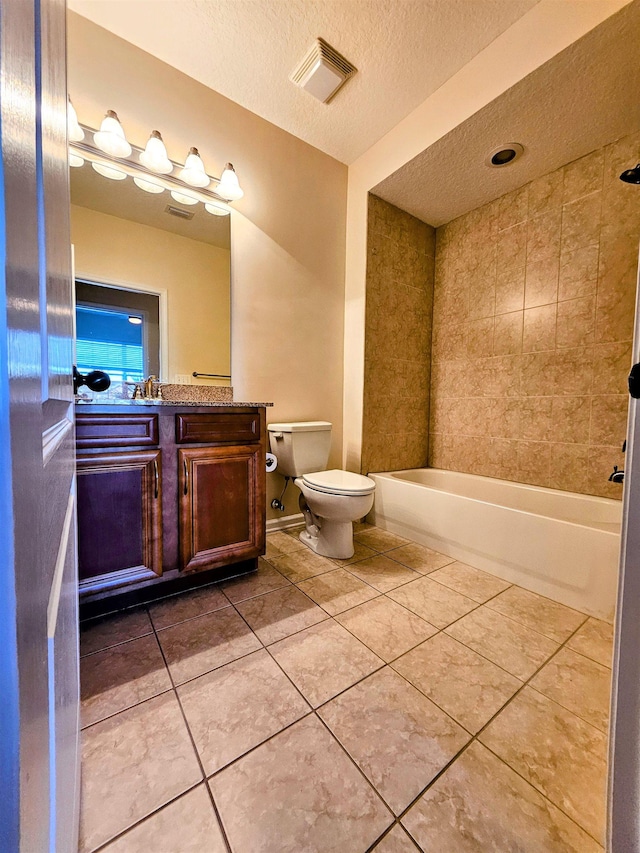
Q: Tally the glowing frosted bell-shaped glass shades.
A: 5